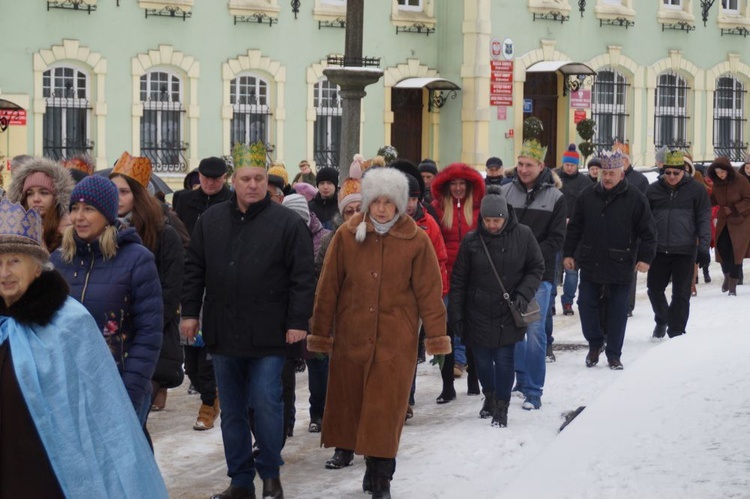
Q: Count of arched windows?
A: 7